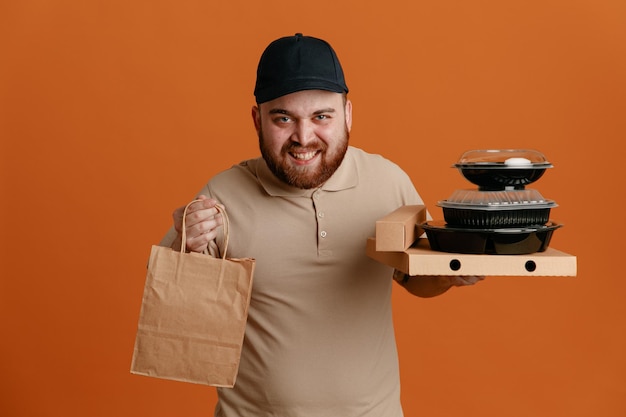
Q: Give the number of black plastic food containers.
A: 3